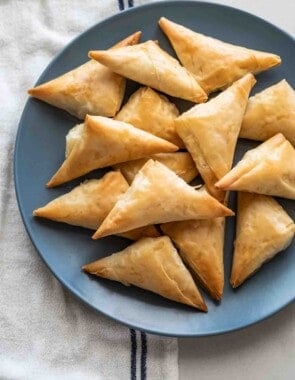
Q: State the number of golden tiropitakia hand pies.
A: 14